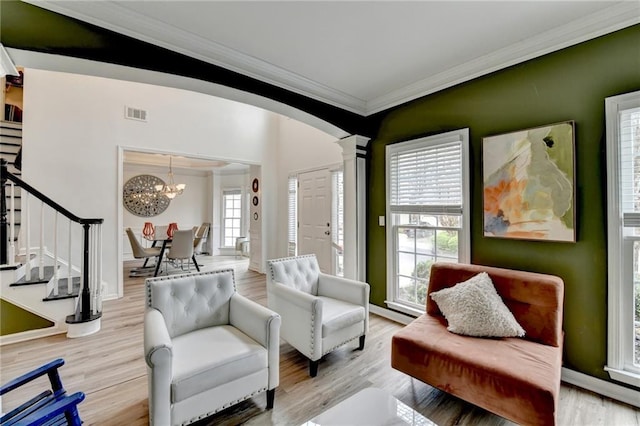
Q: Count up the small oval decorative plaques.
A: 3